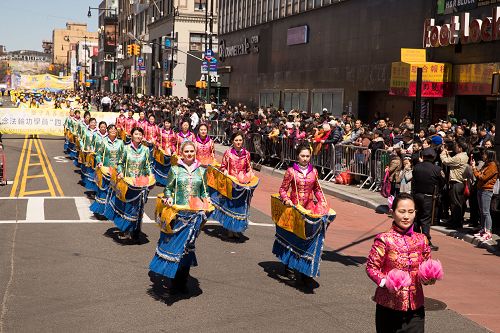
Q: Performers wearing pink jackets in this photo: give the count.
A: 10